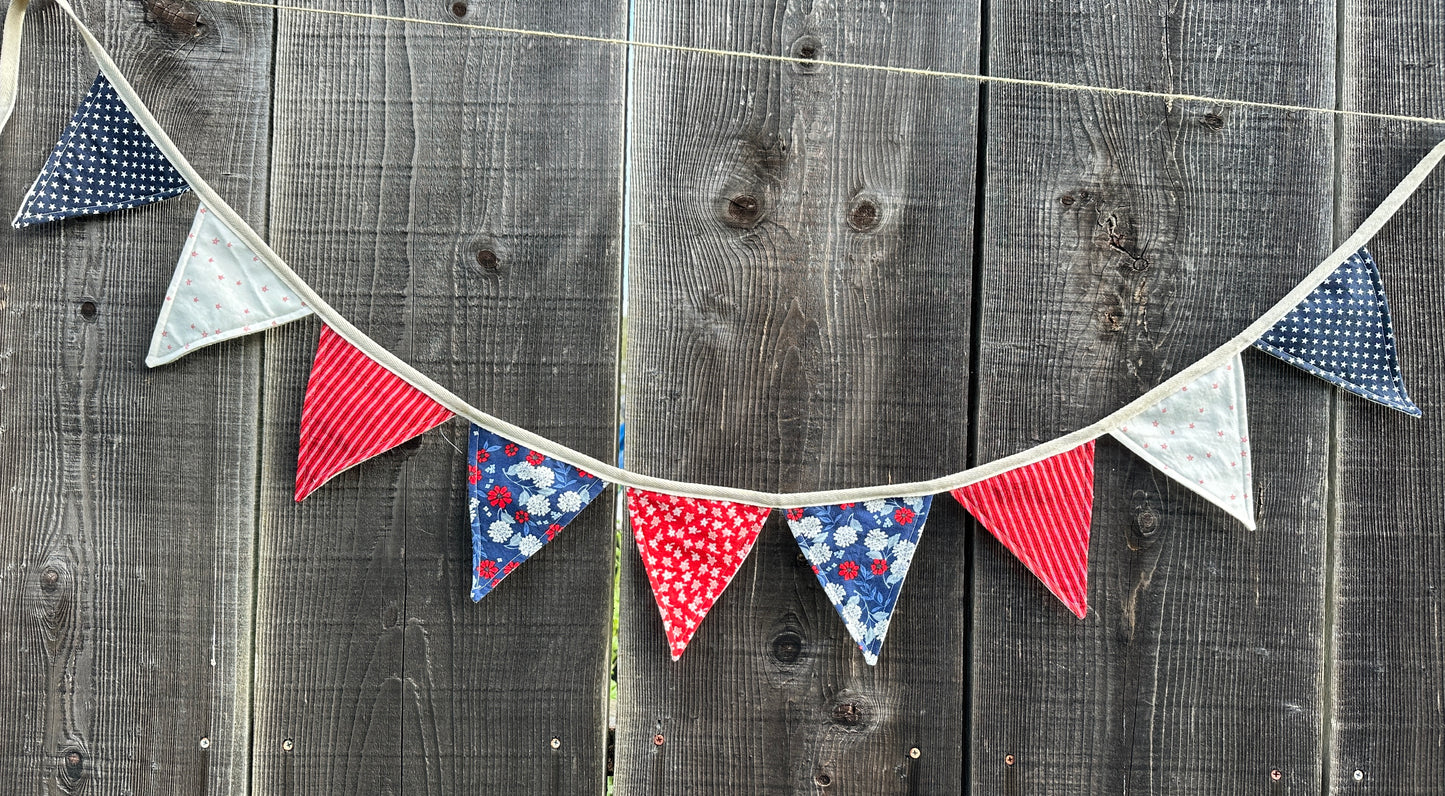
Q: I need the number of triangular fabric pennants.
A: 9